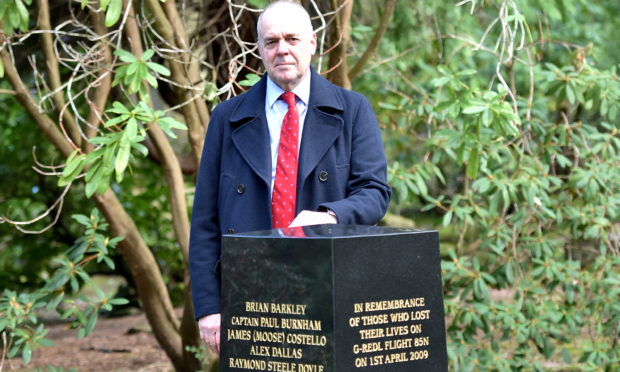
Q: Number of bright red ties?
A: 1